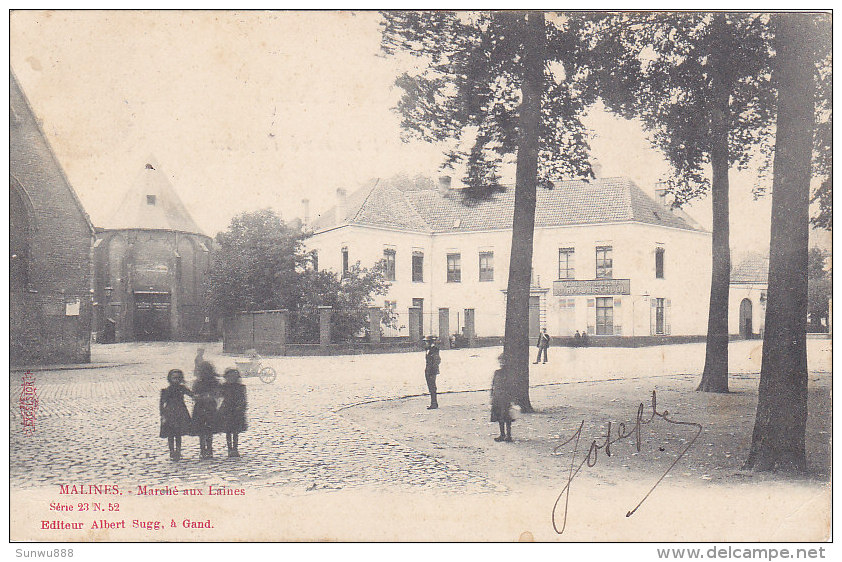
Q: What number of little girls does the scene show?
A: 4